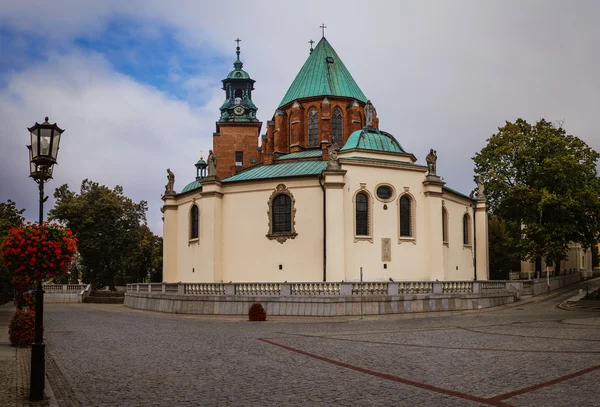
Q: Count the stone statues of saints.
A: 6